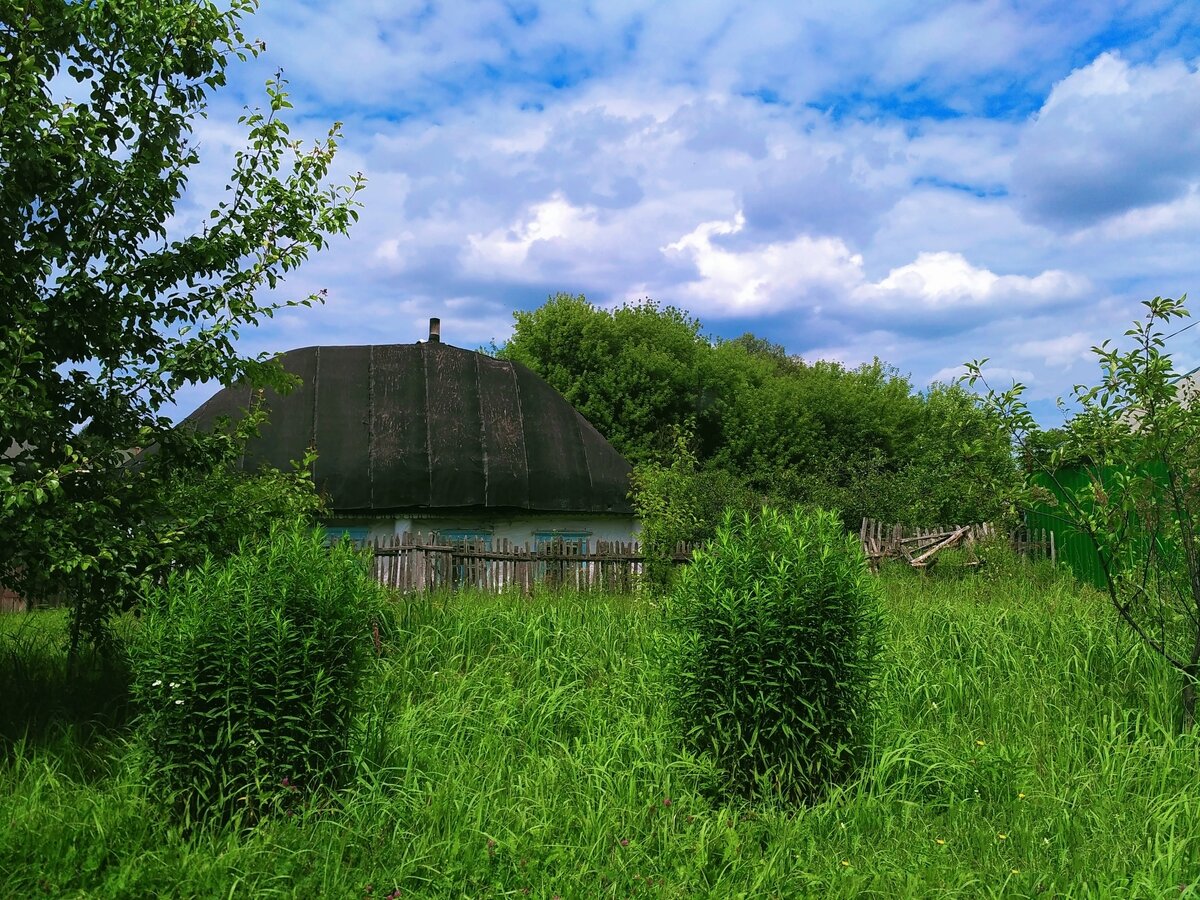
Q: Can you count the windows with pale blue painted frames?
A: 3